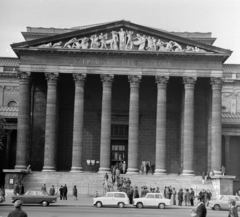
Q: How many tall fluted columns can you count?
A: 8